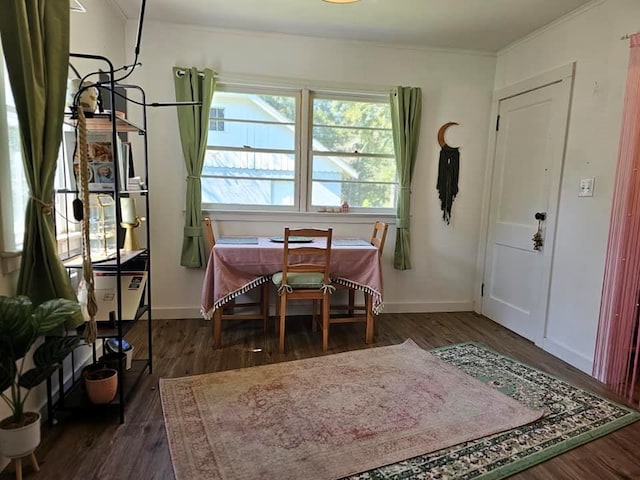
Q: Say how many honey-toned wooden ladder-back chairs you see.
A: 3